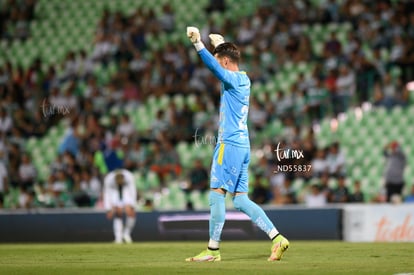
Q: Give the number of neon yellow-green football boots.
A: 2